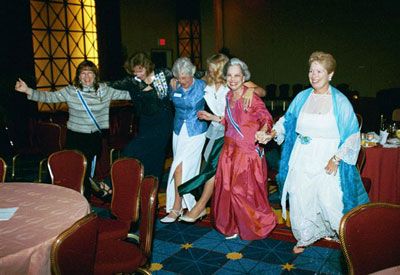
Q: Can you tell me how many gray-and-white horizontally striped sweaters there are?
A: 1